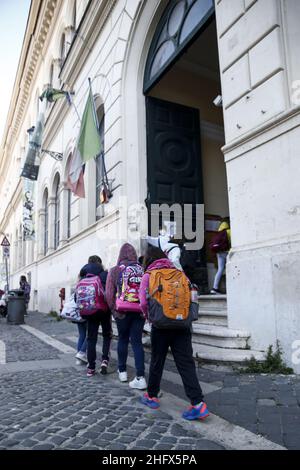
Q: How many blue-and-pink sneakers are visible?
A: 2